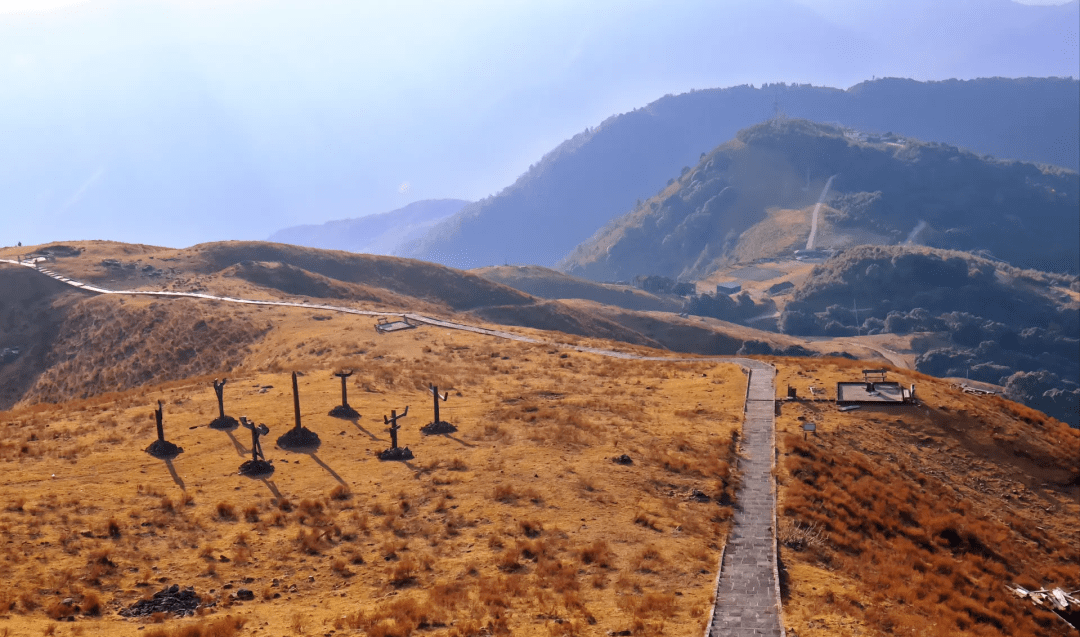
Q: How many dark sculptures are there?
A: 7